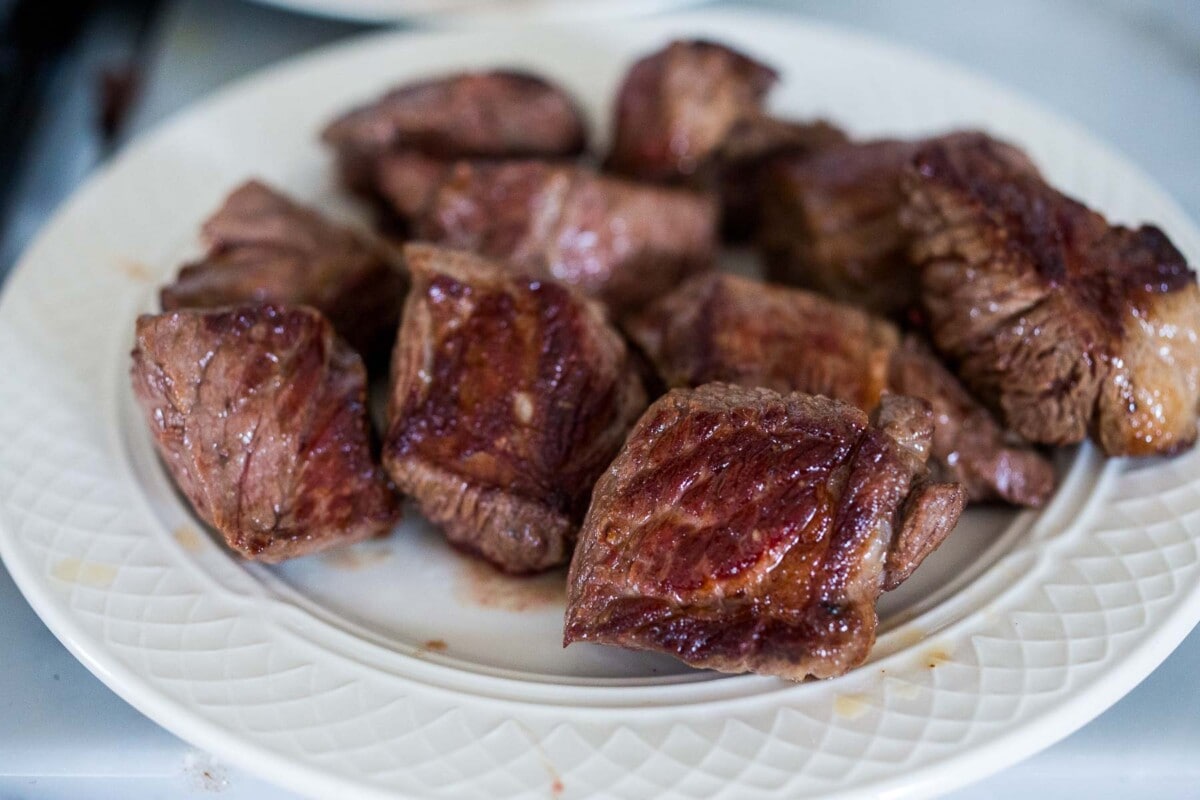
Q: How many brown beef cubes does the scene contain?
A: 11